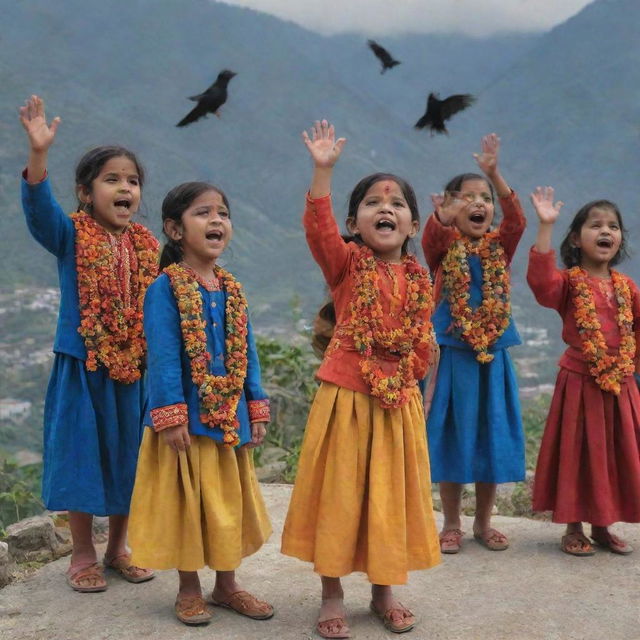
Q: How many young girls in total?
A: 5